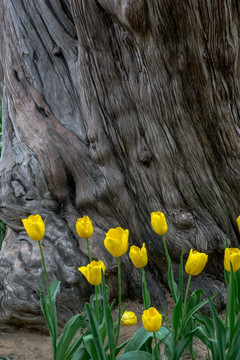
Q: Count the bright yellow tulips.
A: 11